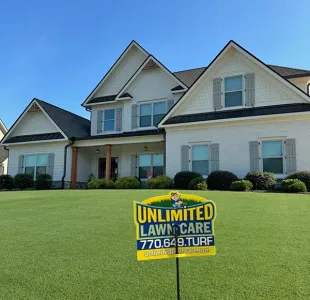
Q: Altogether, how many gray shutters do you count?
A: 13